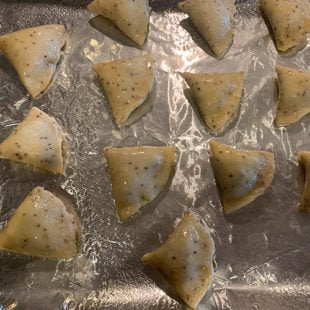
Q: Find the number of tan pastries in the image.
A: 13